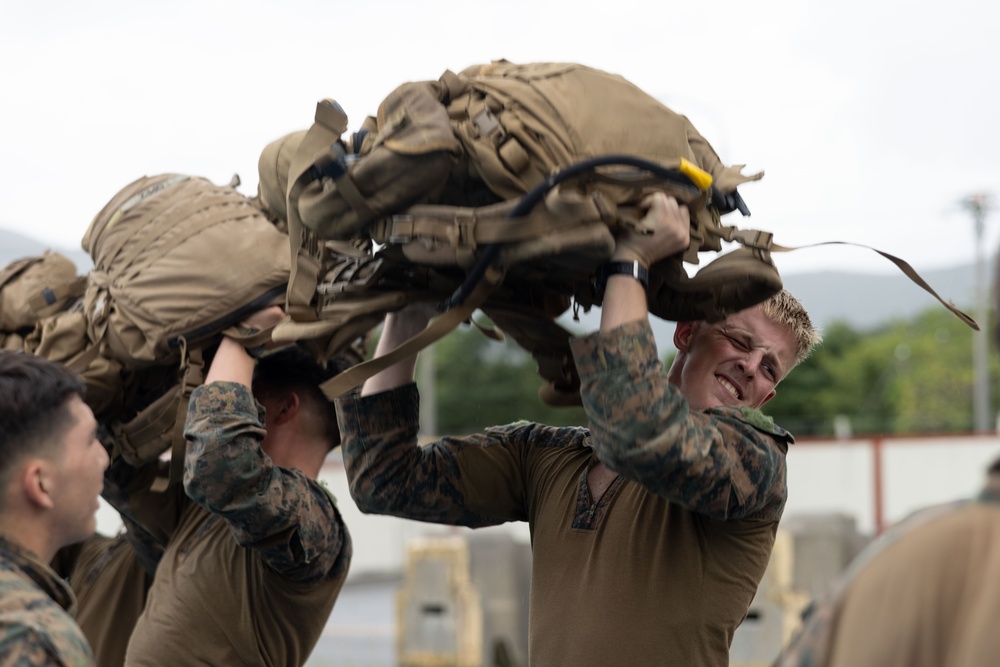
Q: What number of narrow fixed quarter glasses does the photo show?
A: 0